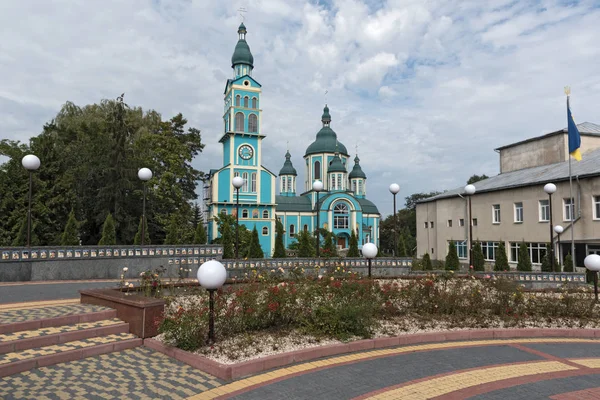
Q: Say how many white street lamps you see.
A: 11